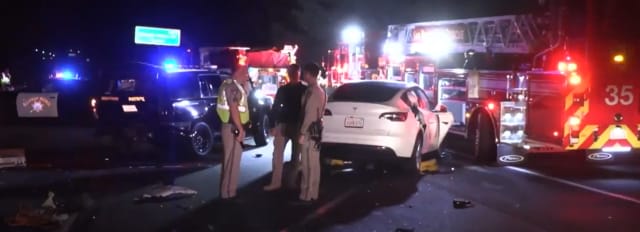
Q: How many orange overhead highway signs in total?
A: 0